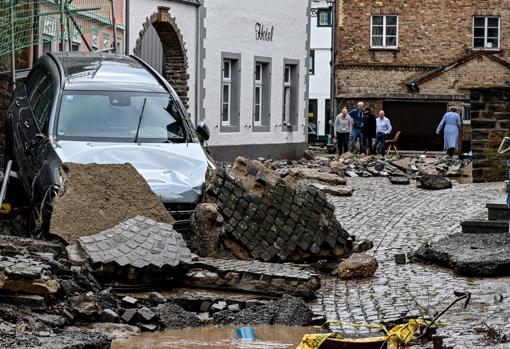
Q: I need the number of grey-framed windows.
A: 3